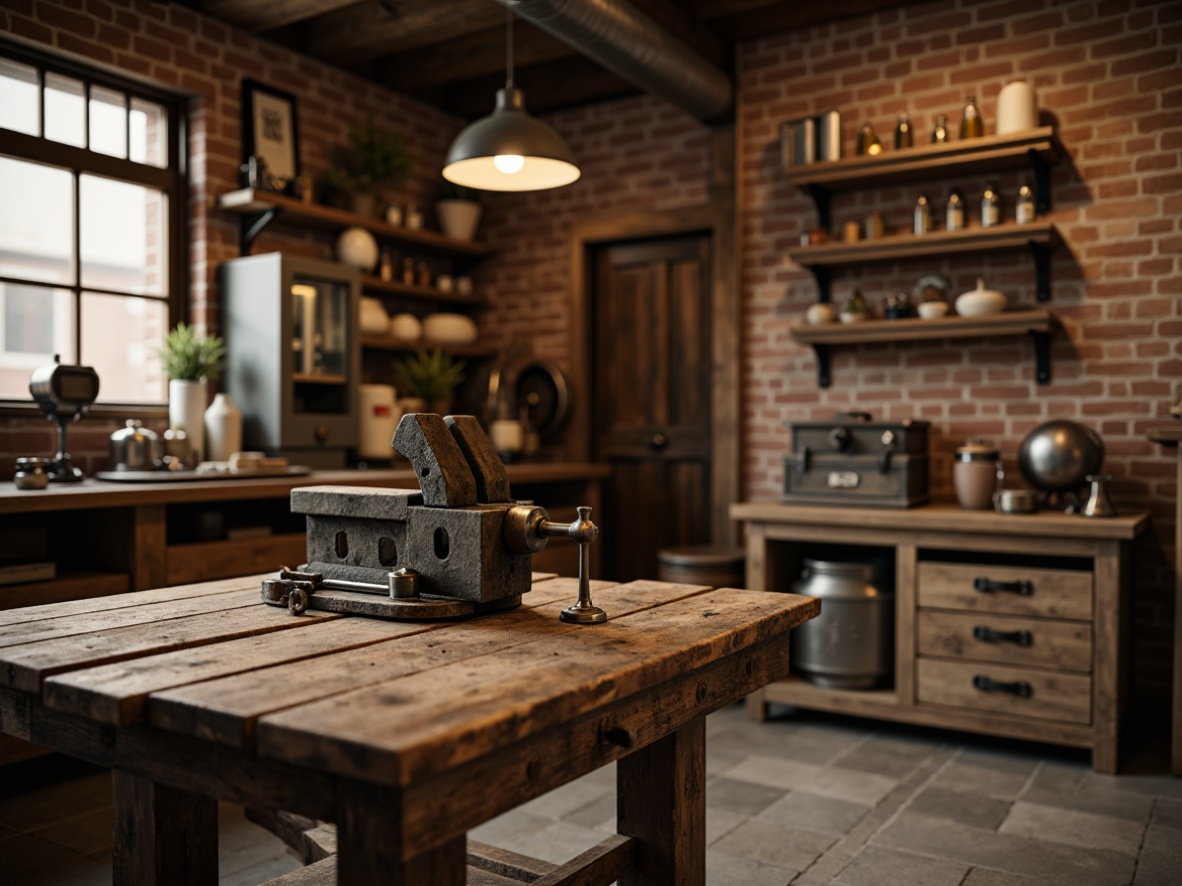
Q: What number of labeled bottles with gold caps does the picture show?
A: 4